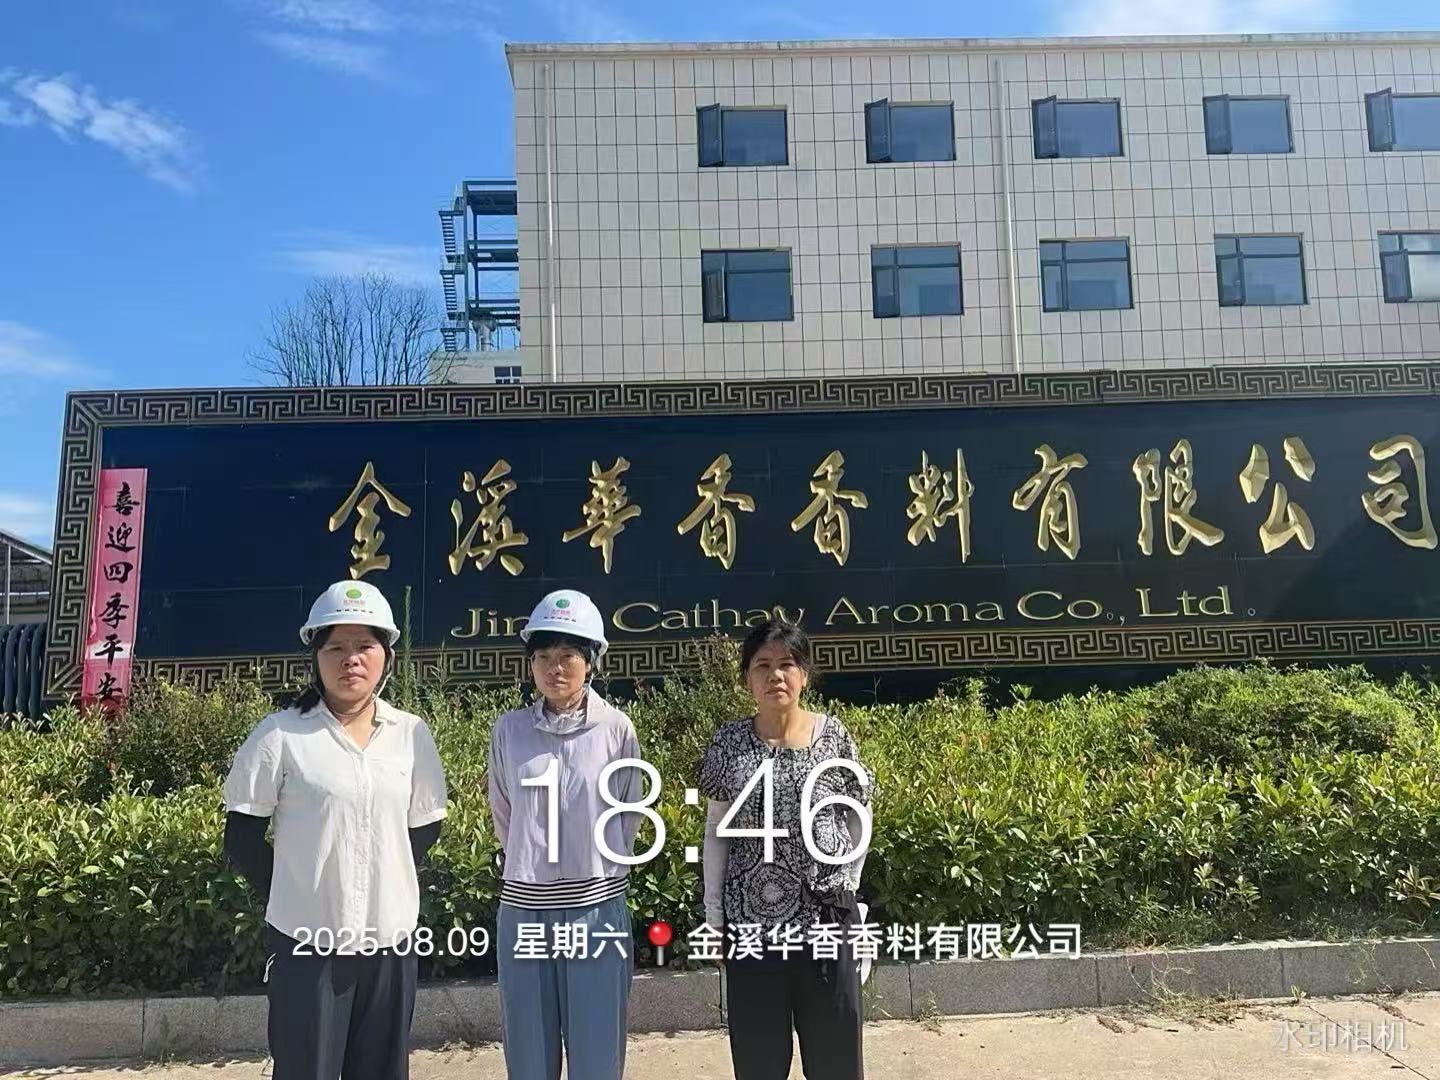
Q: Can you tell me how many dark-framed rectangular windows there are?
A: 10